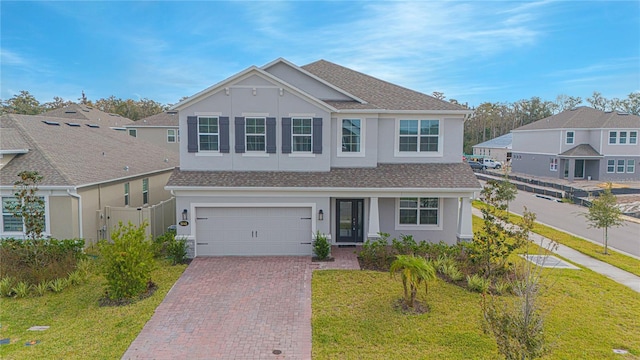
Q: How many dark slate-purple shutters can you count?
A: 6